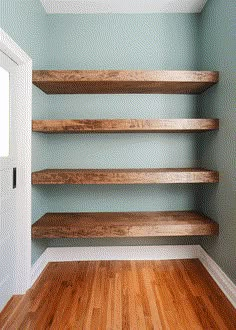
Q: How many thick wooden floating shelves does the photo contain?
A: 4